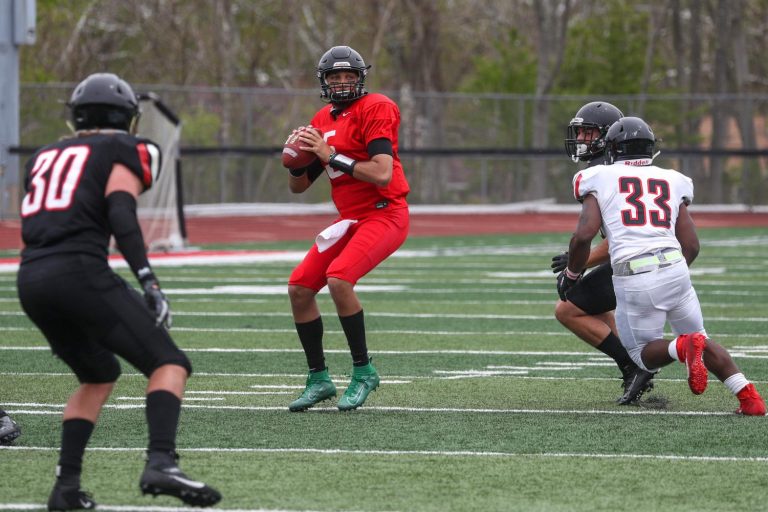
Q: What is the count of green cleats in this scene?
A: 2